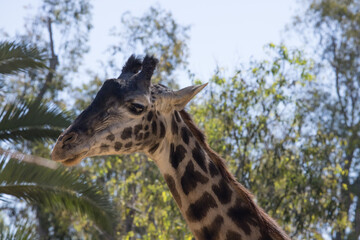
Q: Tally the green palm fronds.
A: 3